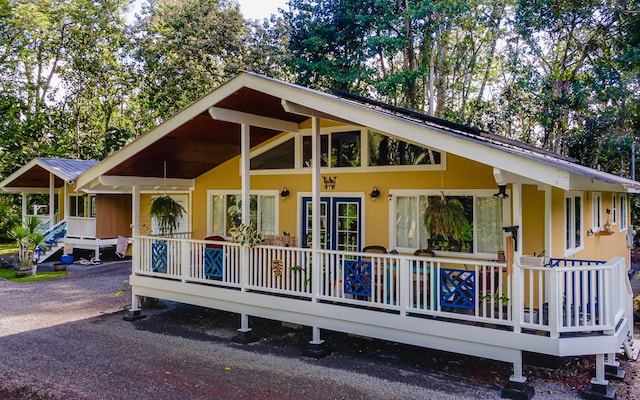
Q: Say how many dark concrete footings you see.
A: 6